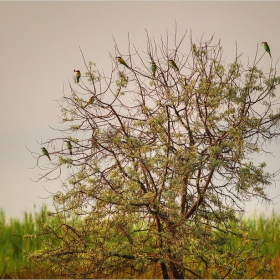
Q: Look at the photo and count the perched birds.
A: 8